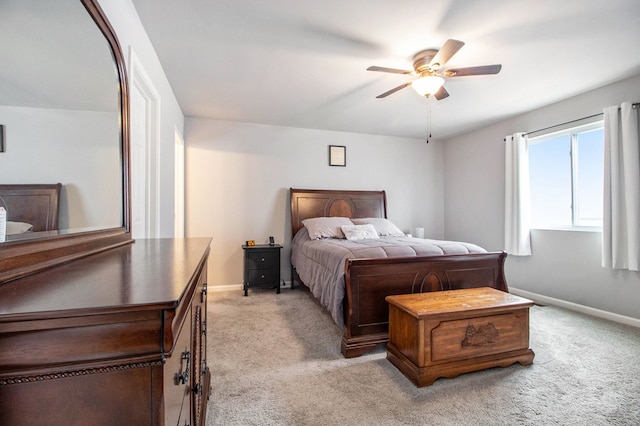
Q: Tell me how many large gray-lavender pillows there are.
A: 2